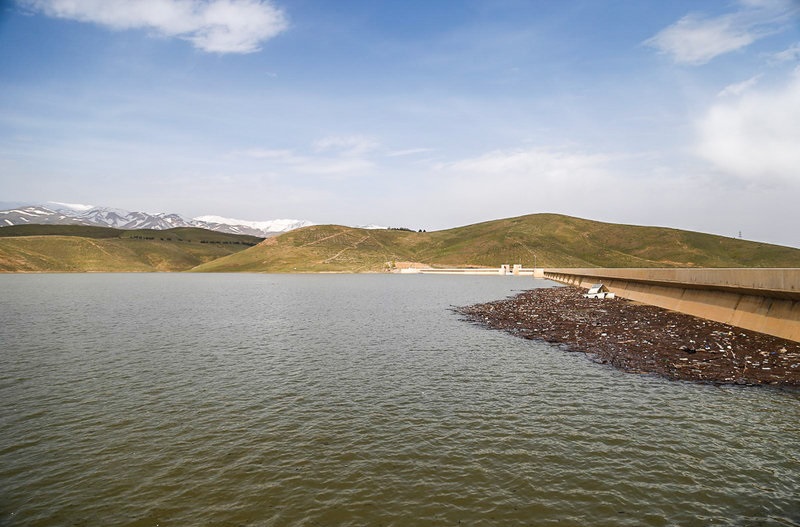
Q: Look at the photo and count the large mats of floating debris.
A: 1